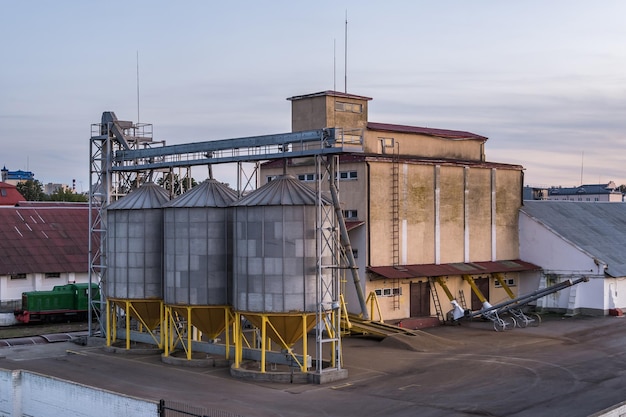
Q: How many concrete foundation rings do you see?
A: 3